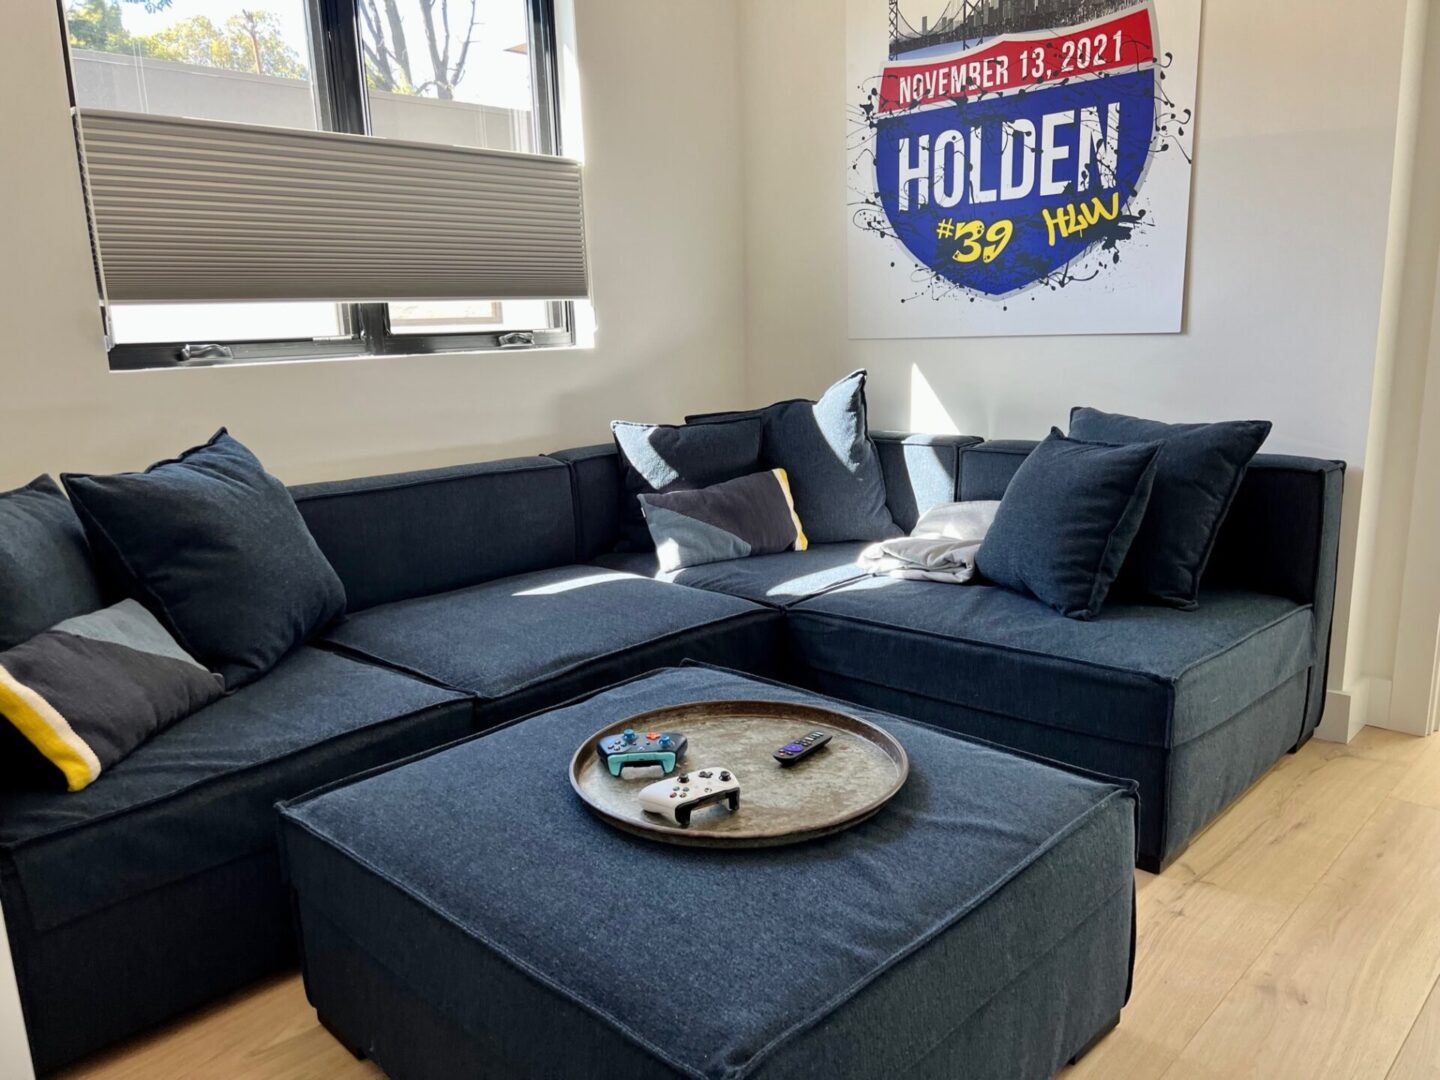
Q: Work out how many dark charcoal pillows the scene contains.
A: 6